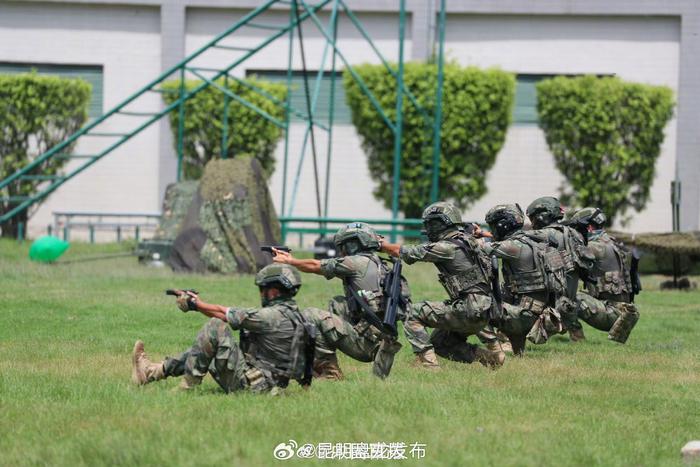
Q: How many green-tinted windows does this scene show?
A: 3